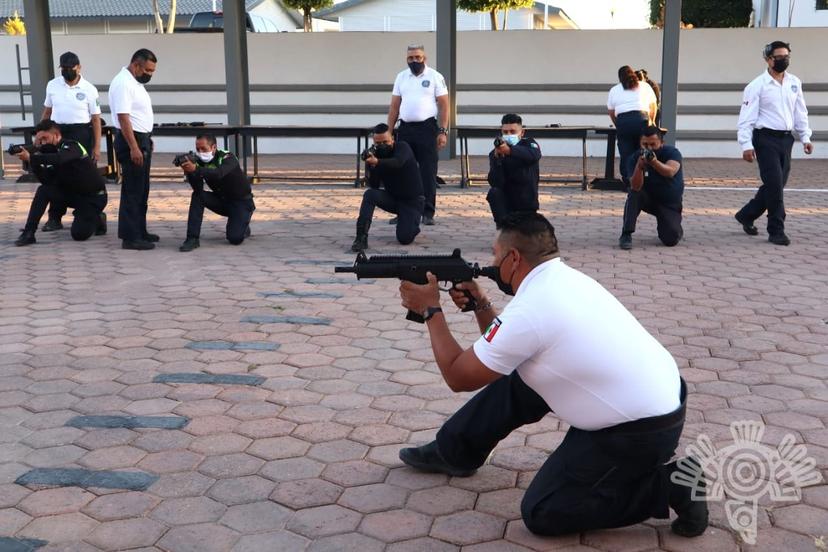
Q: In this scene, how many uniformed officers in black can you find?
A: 5